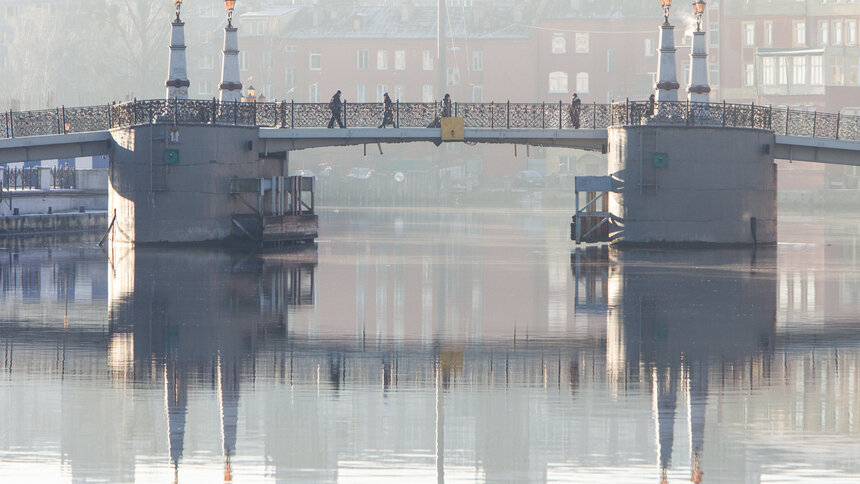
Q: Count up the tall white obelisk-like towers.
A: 4